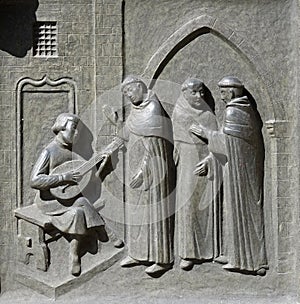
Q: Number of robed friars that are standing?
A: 3